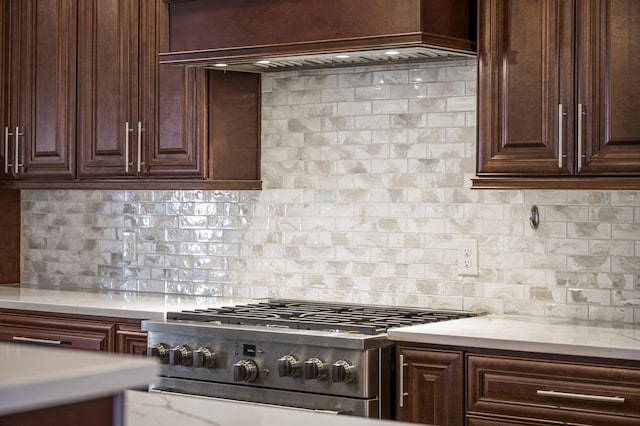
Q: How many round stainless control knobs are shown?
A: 7